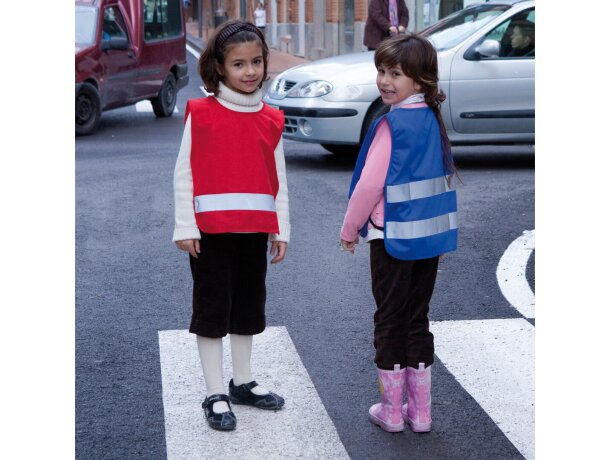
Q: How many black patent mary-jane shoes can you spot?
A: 2